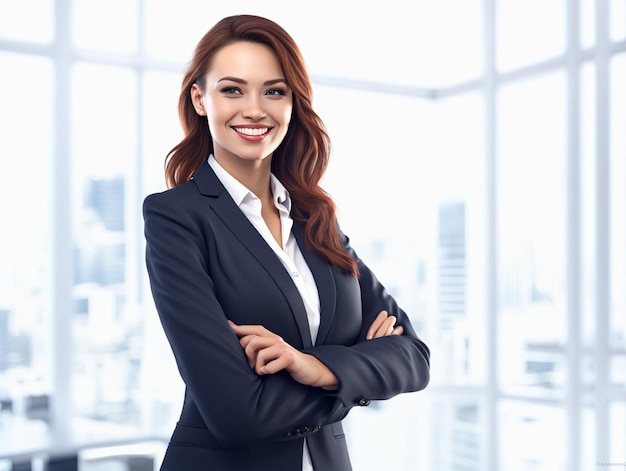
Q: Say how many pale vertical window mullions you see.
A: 5